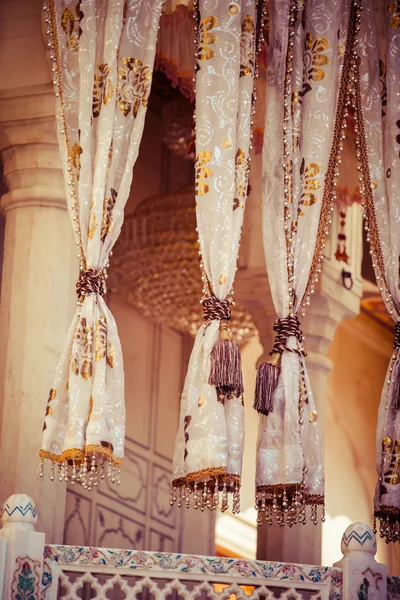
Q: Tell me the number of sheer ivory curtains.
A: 4